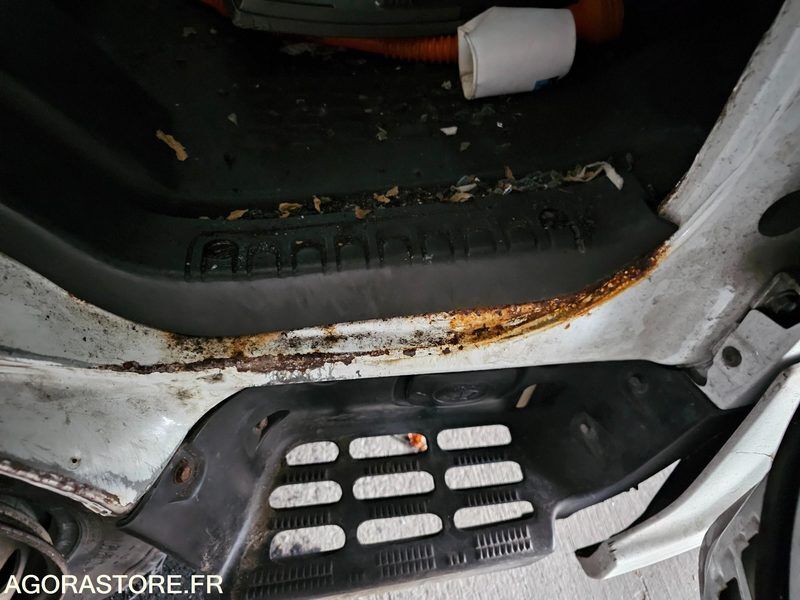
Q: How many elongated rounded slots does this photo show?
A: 9